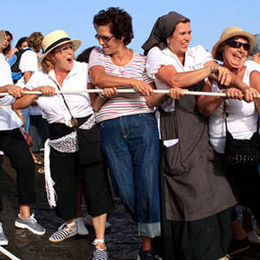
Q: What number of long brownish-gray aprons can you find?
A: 1